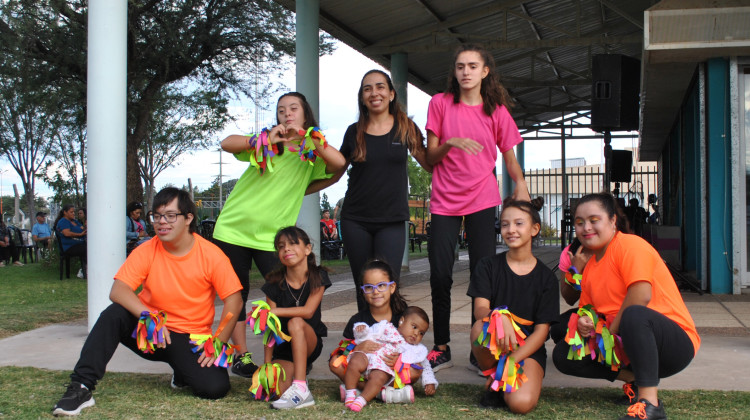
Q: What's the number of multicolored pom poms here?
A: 13